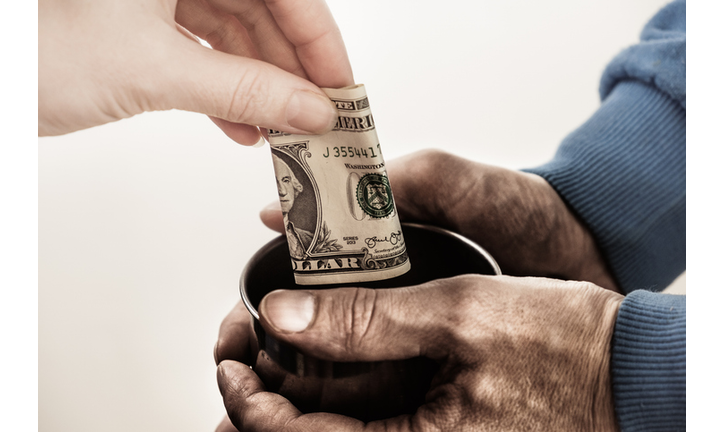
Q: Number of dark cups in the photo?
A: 1